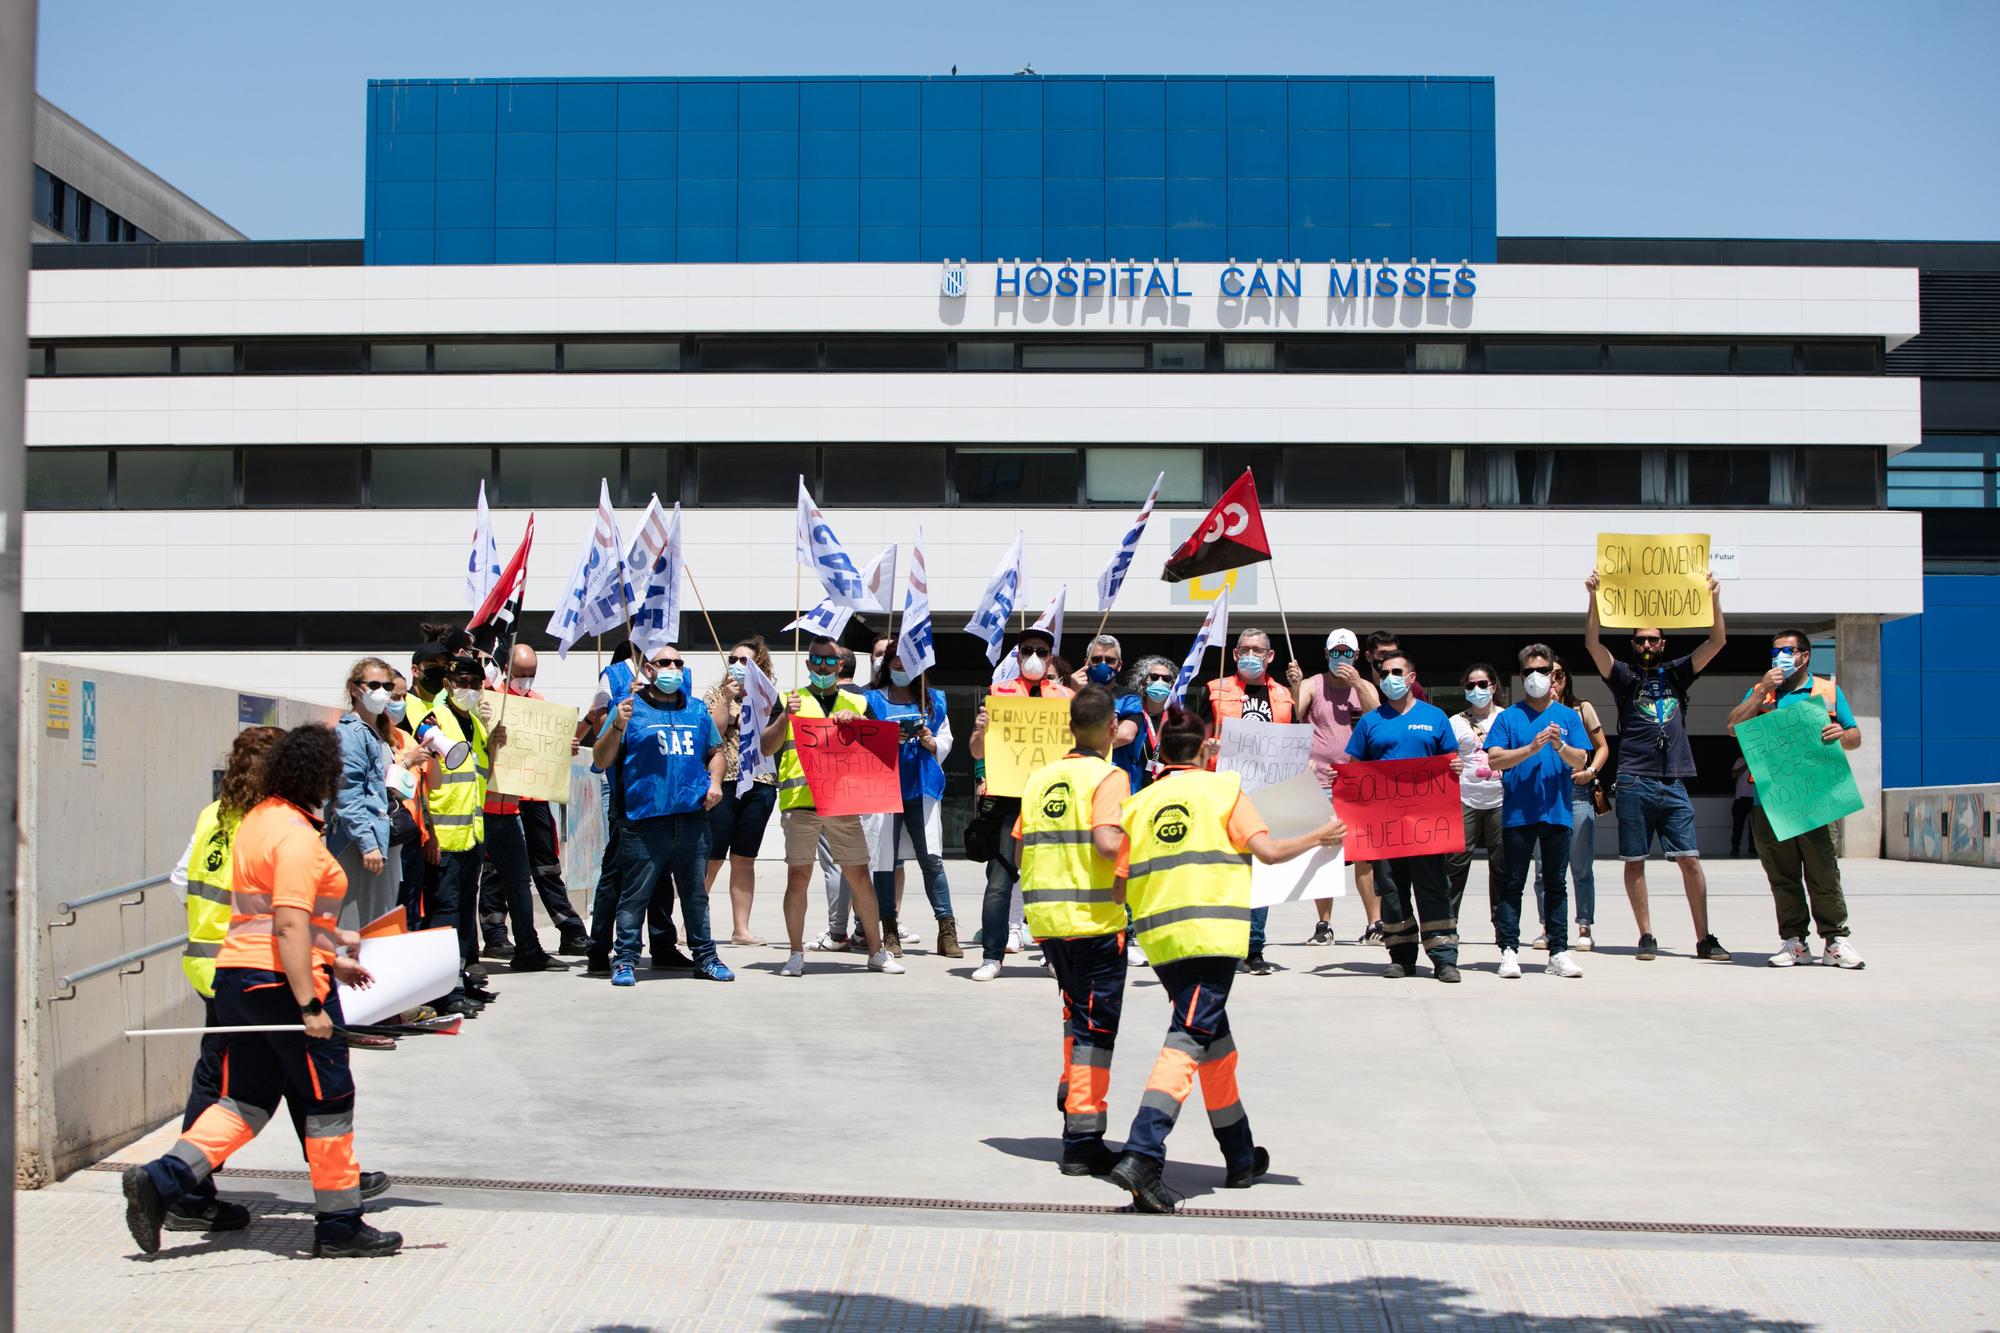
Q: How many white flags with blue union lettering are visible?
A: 12